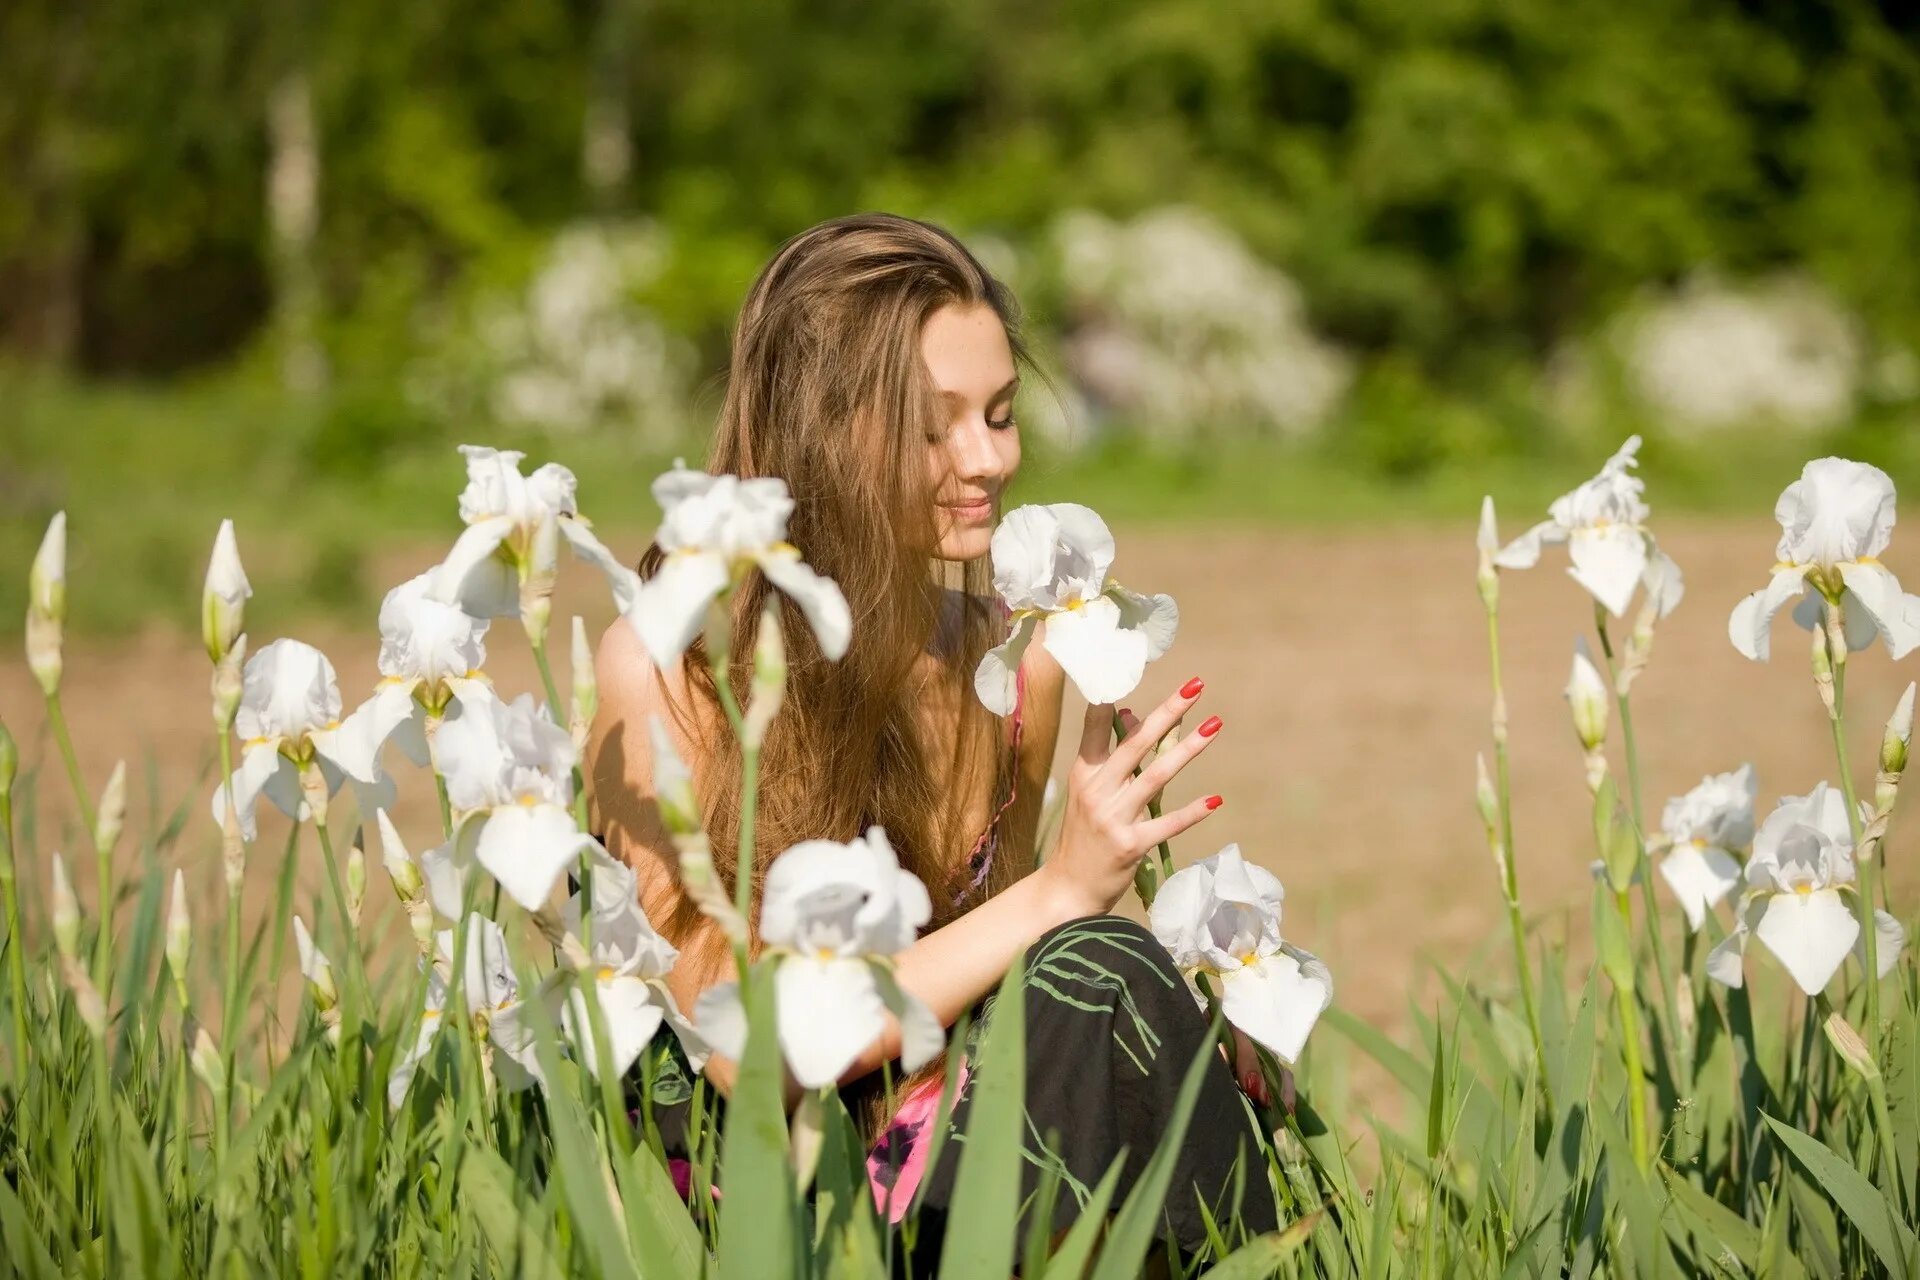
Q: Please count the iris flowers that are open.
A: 14